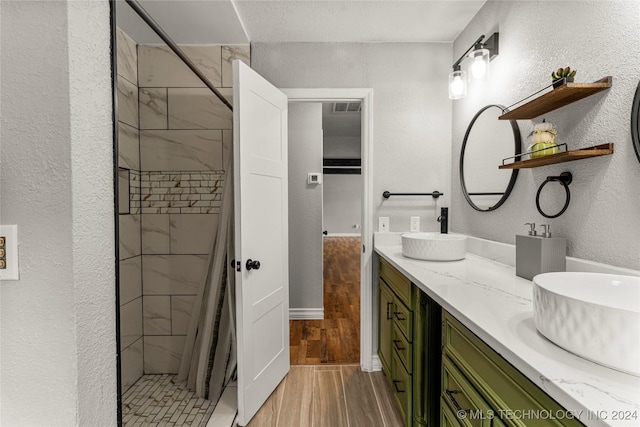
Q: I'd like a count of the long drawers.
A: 2